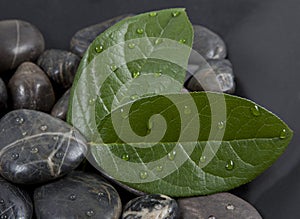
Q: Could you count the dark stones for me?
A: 13